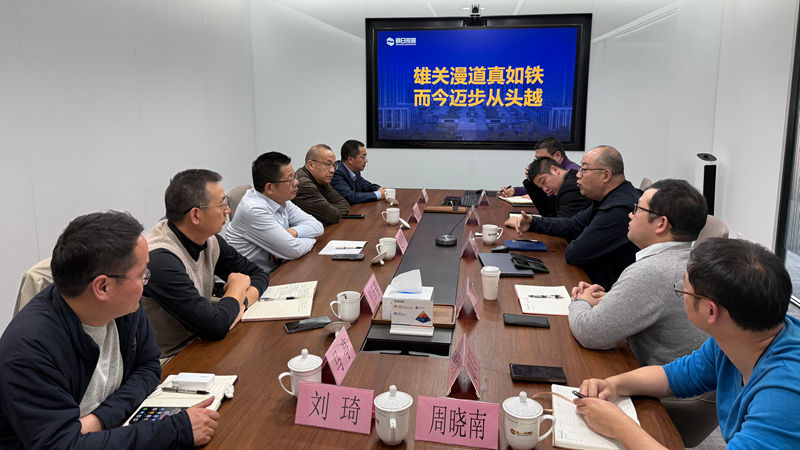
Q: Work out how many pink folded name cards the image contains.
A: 12